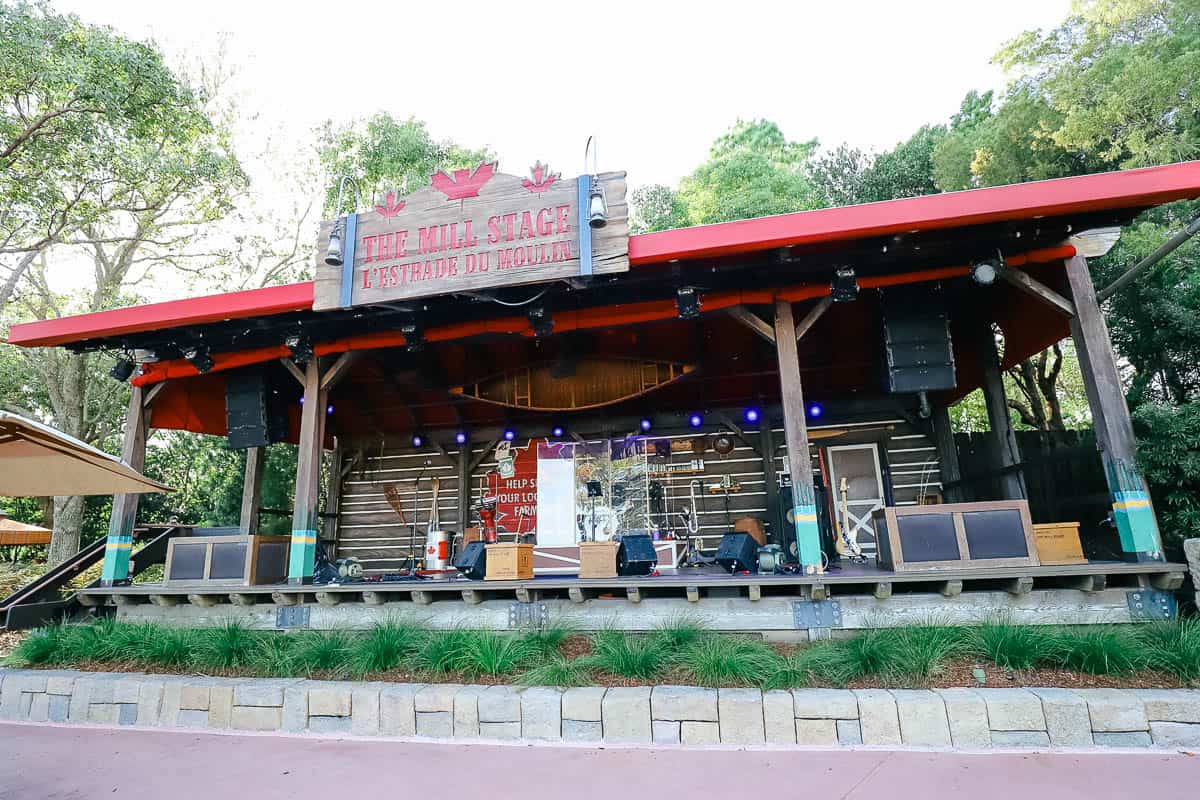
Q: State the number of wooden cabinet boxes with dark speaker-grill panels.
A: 2